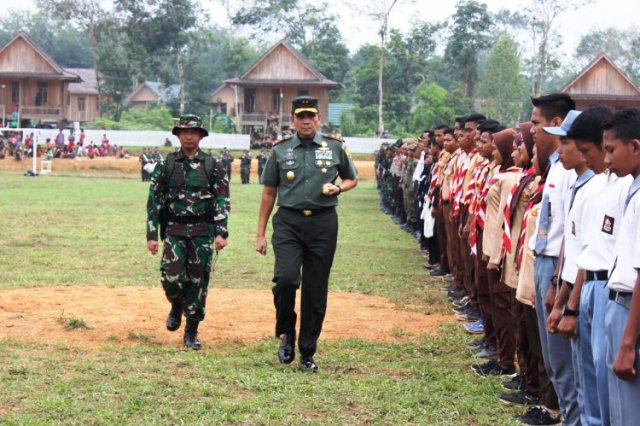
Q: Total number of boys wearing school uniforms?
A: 4